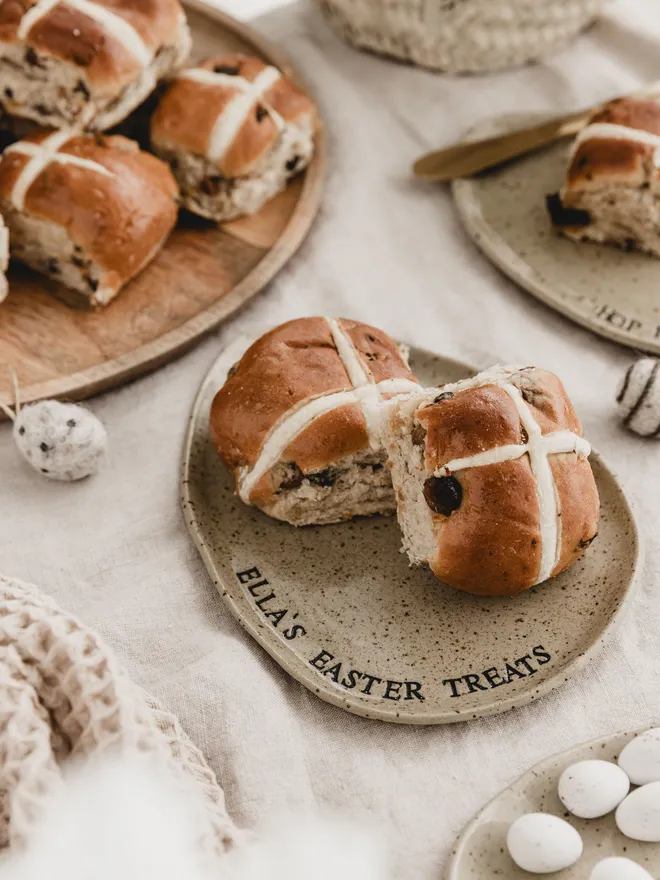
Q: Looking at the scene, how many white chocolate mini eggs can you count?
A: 5